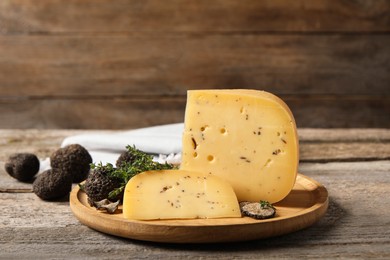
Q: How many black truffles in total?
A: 5